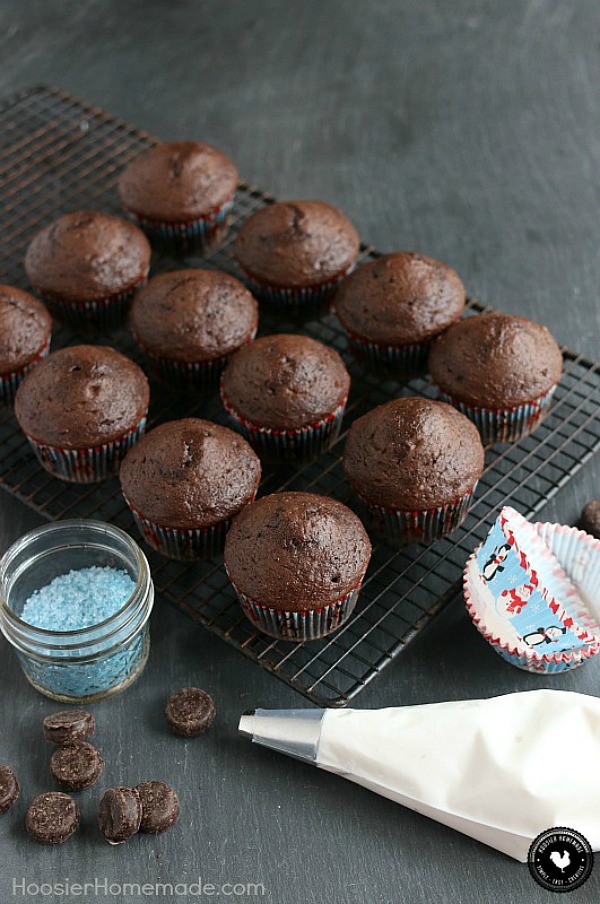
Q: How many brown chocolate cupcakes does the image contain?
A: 12